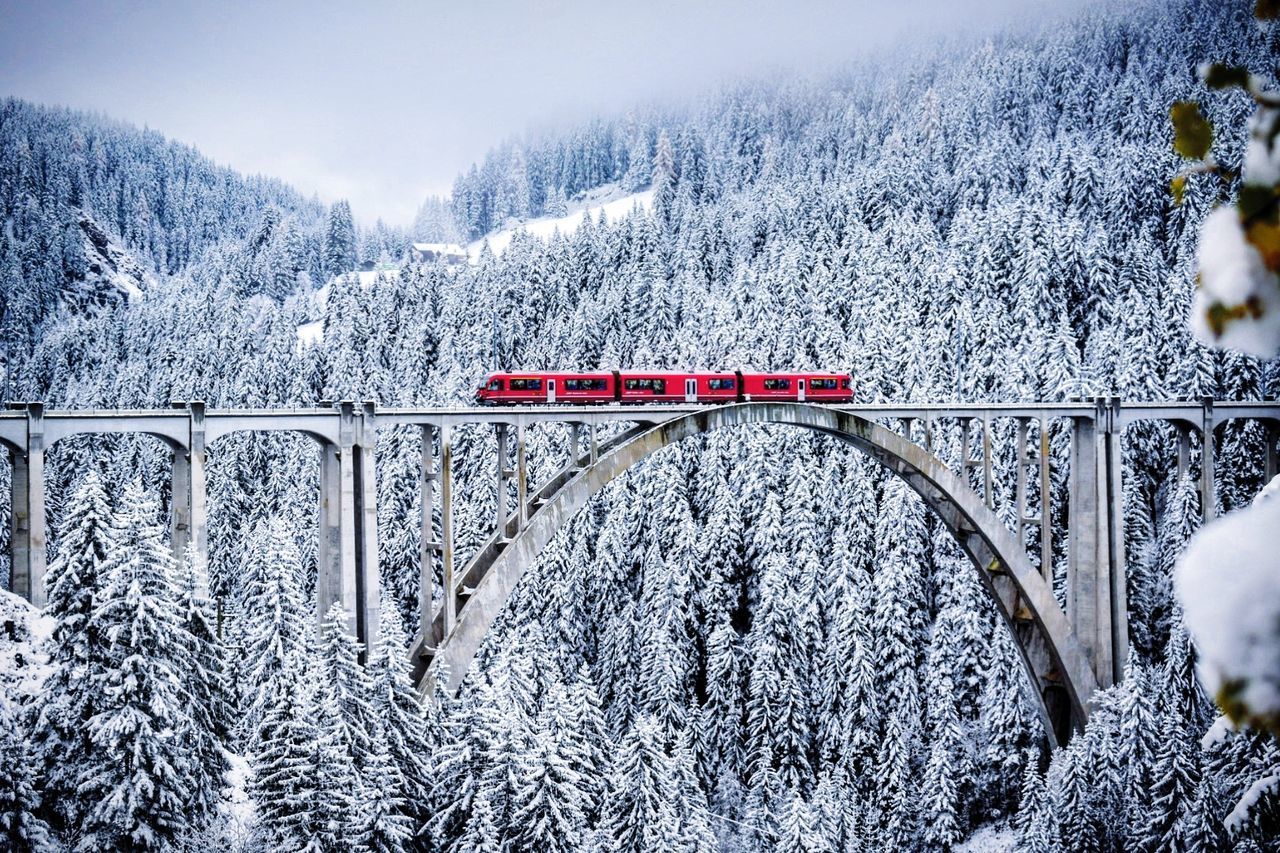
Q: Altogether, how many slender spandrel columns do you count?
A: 12